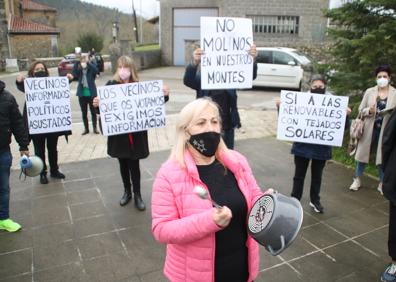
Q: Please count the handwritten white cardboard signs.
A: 4